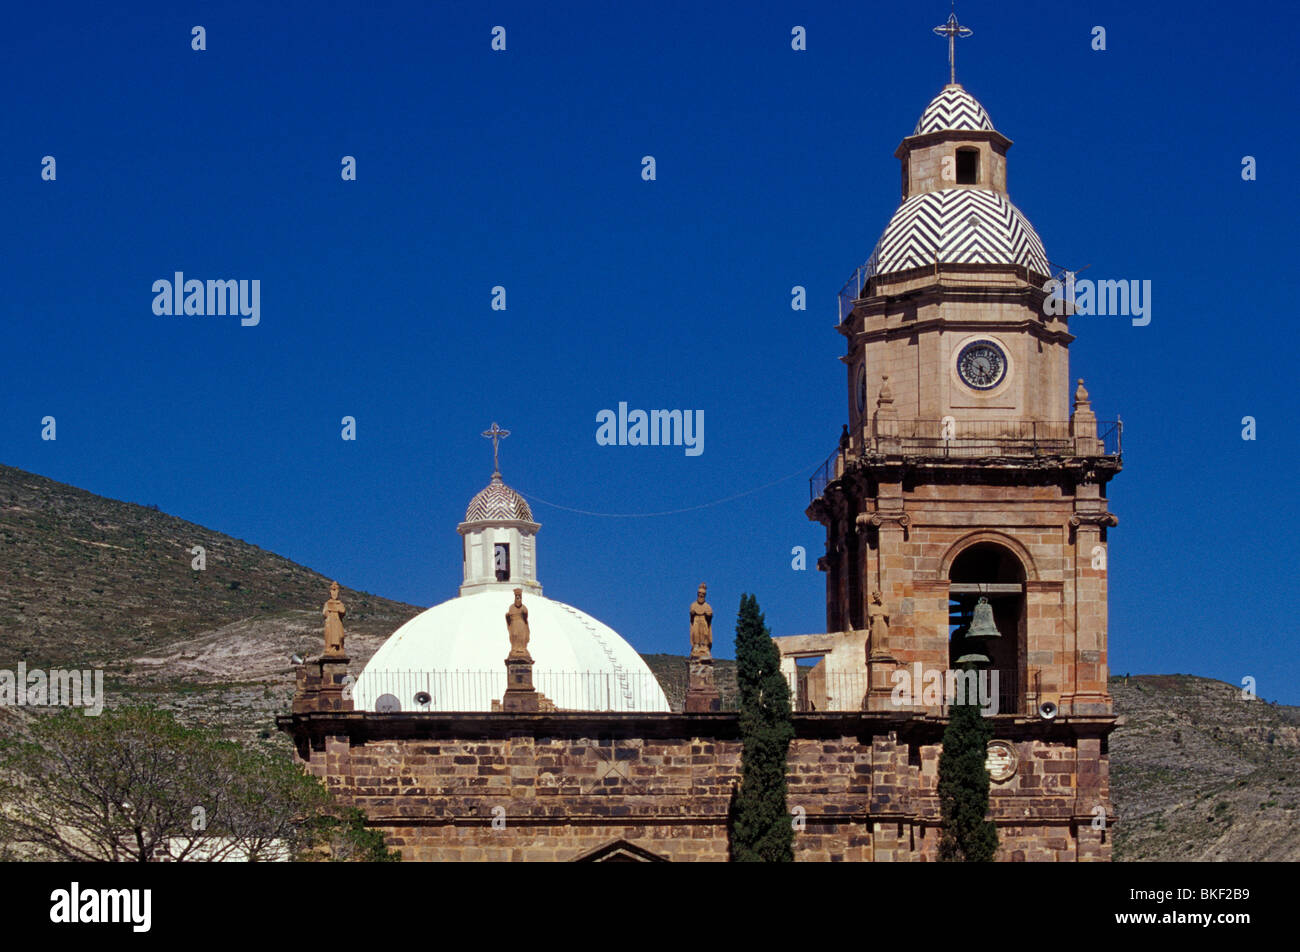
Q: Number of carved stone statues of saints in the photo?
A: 4